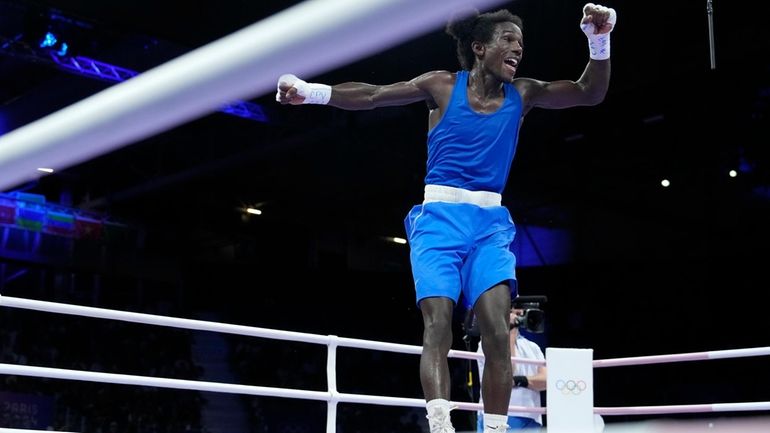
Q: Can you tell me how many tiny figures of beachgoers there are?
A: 0